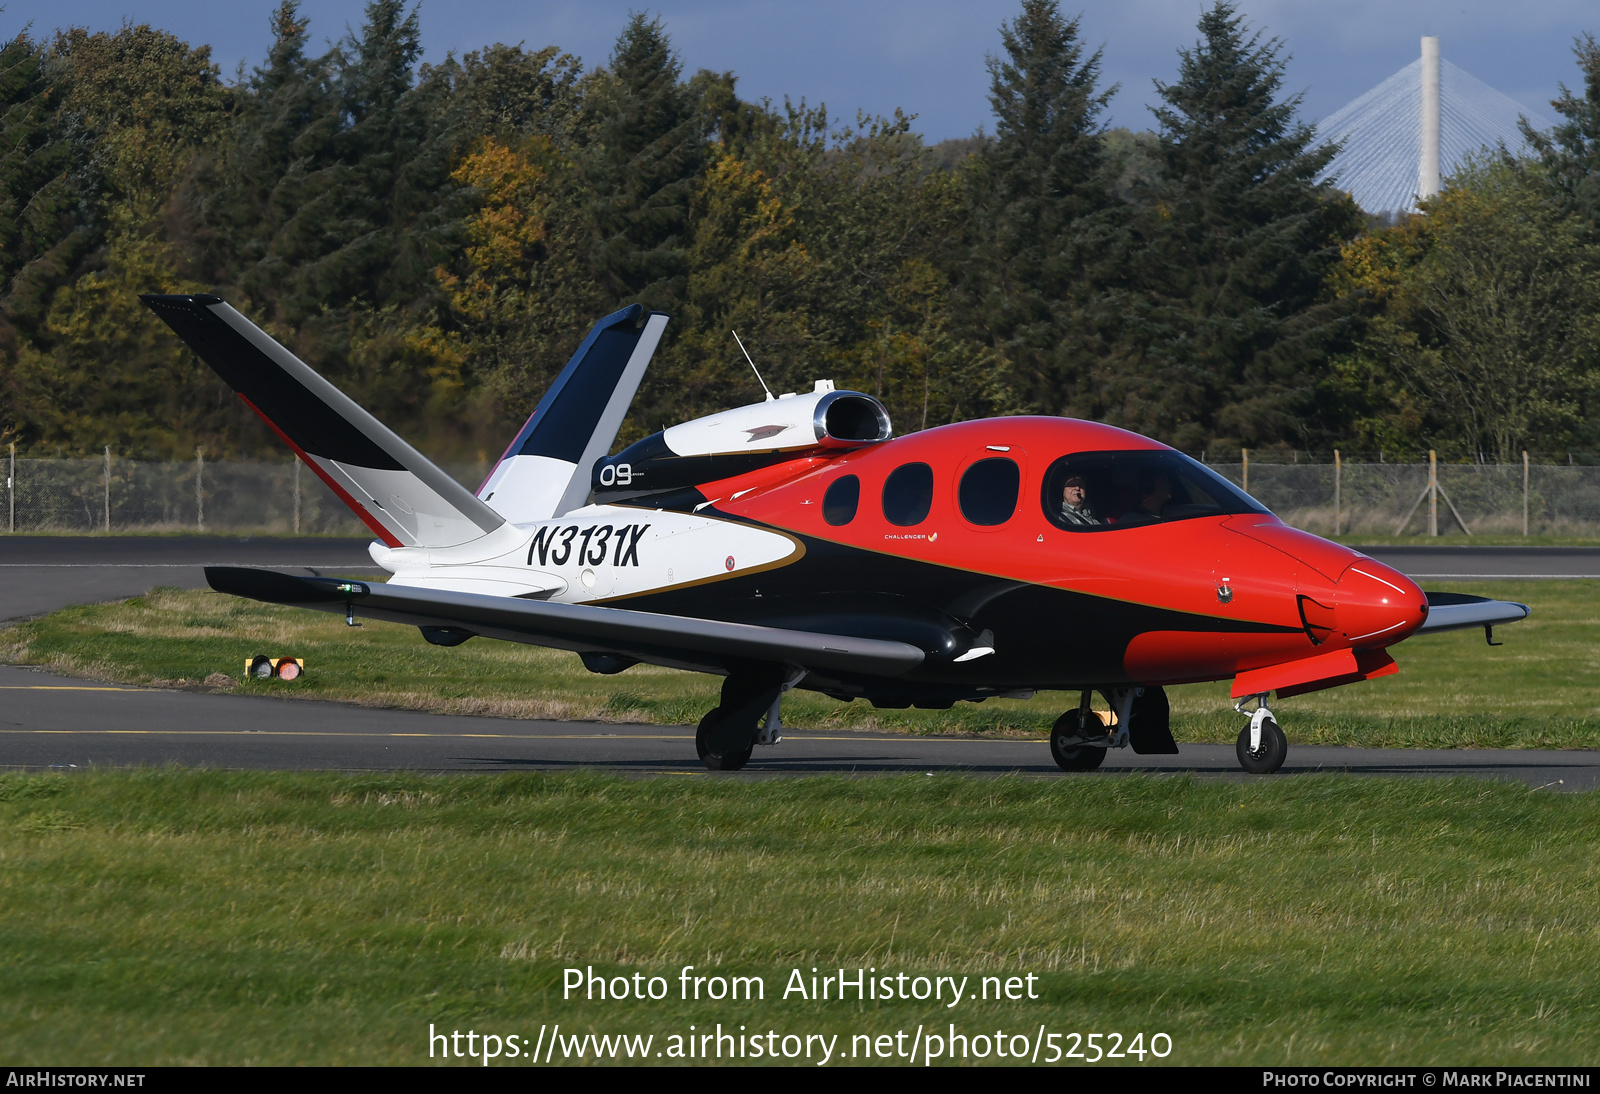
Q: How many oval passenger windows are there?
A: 3